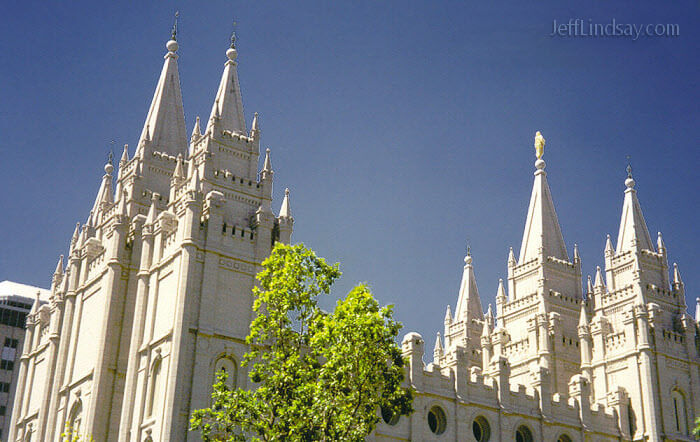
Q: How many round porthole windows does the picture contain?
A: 5